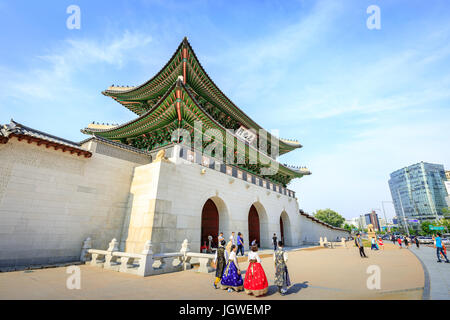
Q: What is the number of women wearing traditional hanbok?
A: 2